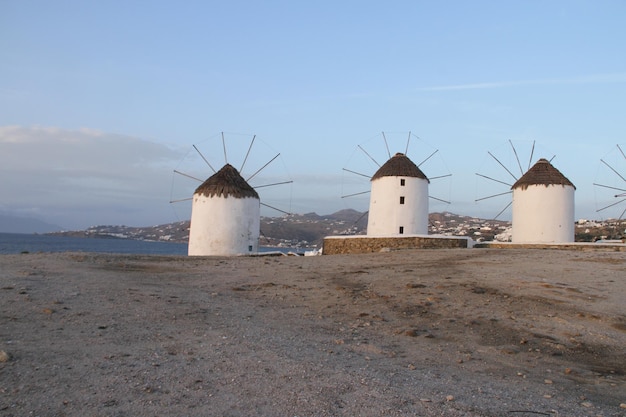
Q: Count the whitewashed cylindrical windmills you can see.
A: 3